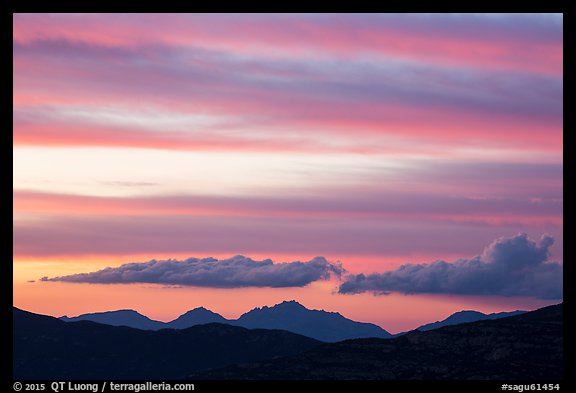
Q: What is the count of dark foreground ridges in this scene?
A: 2